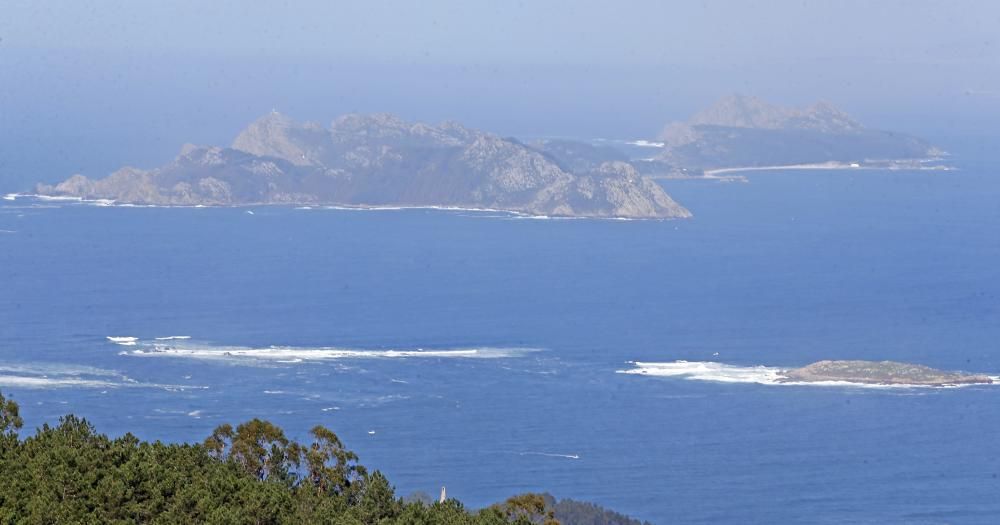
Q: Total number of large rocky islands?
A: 2